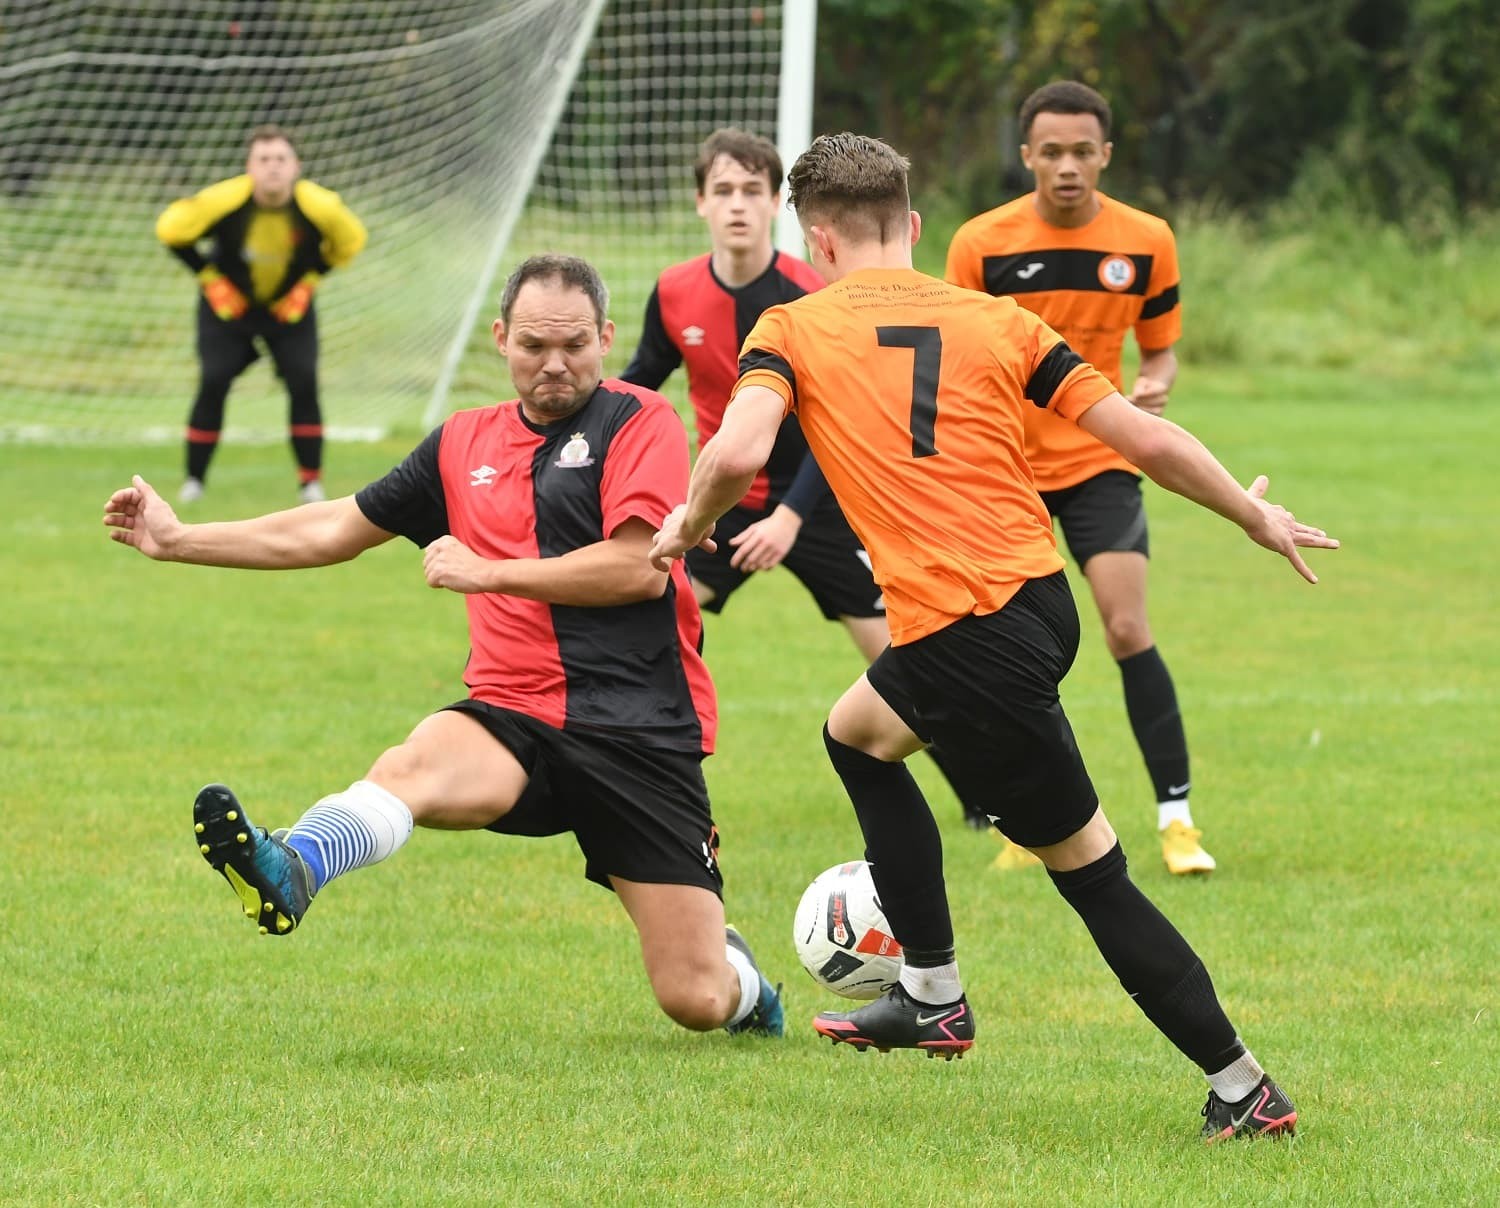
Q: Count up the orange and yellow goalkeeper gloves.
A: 2